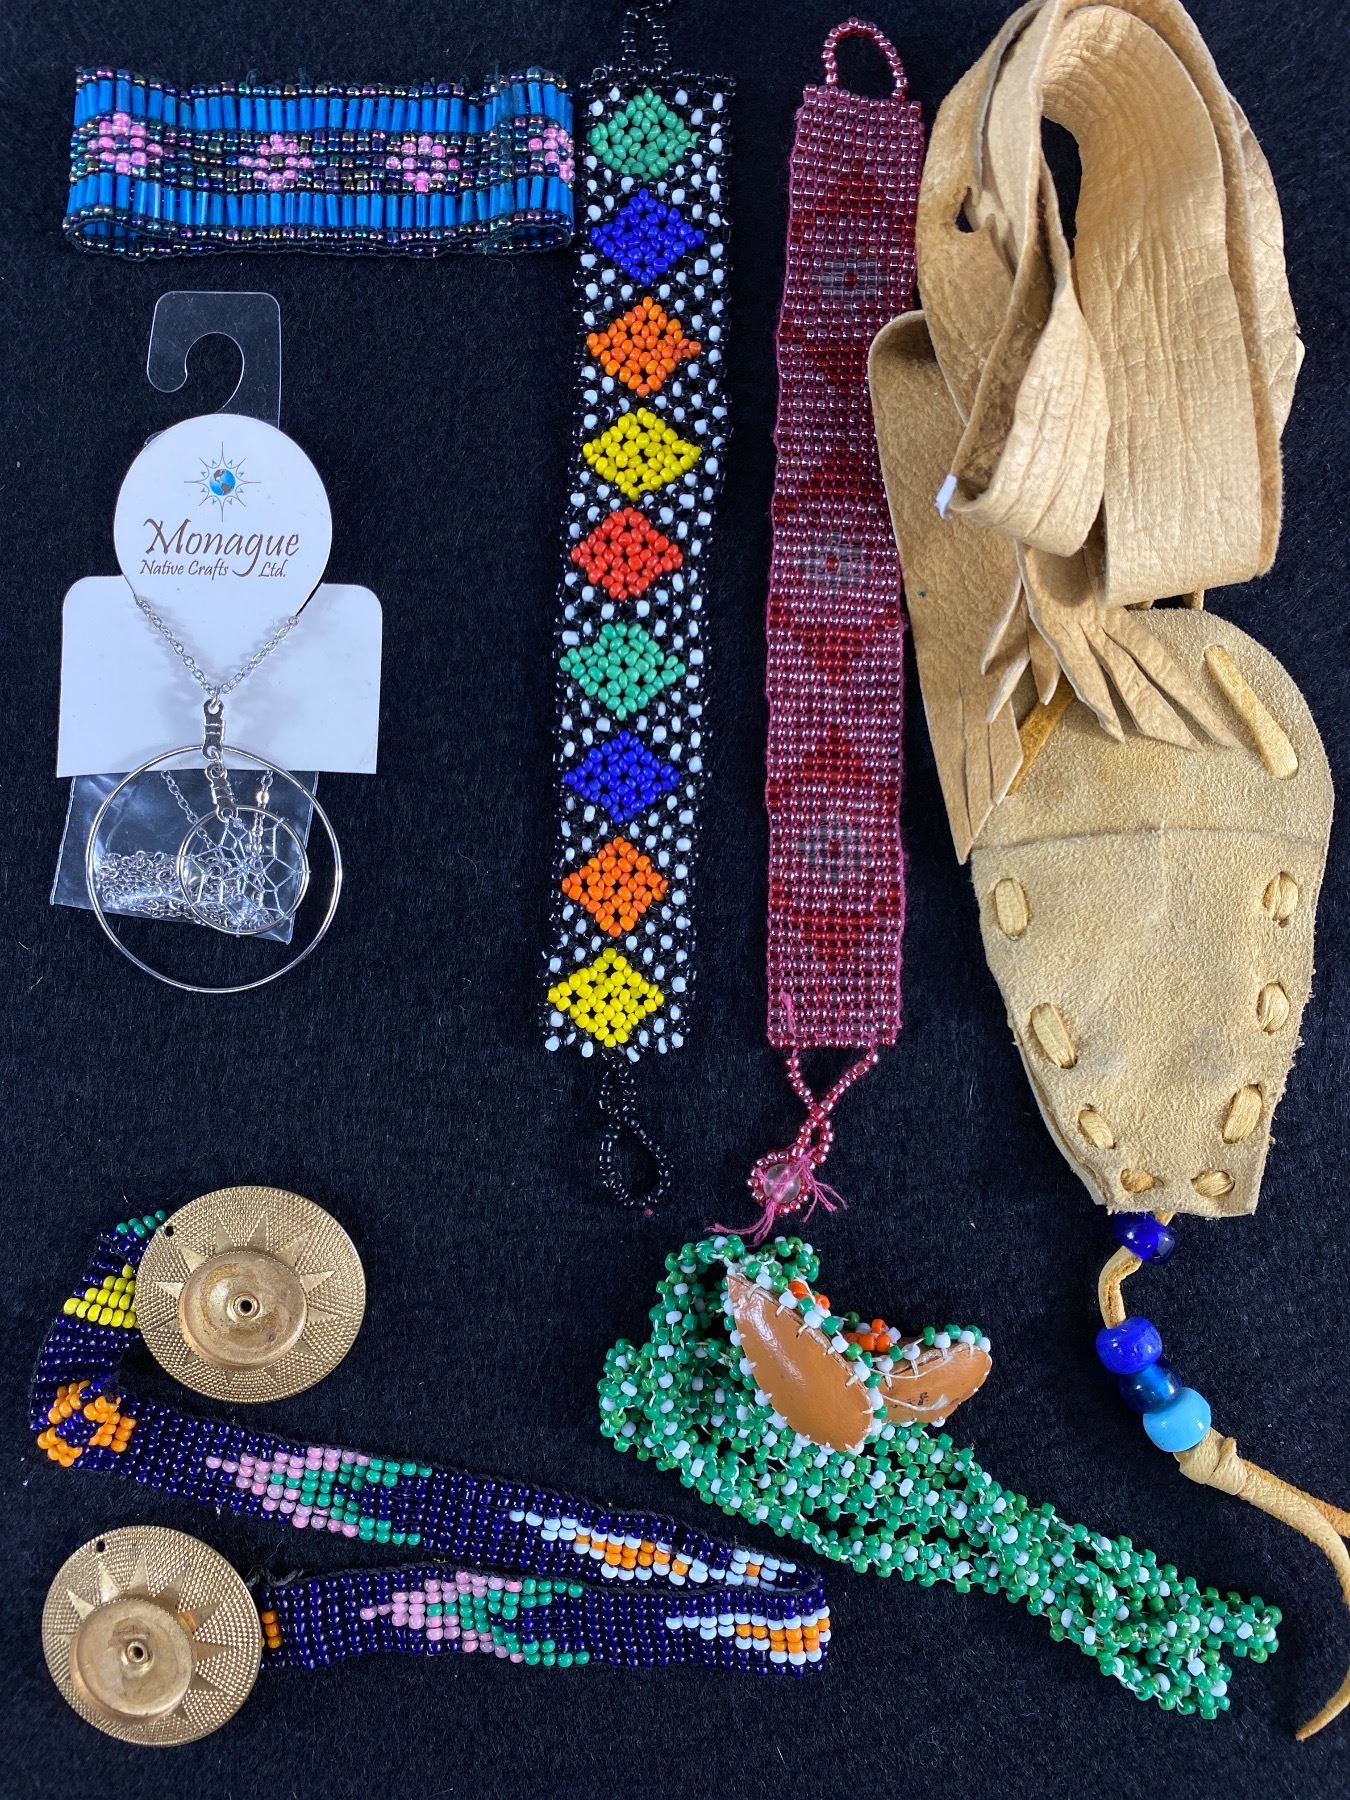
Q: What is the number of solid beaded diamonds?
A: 9